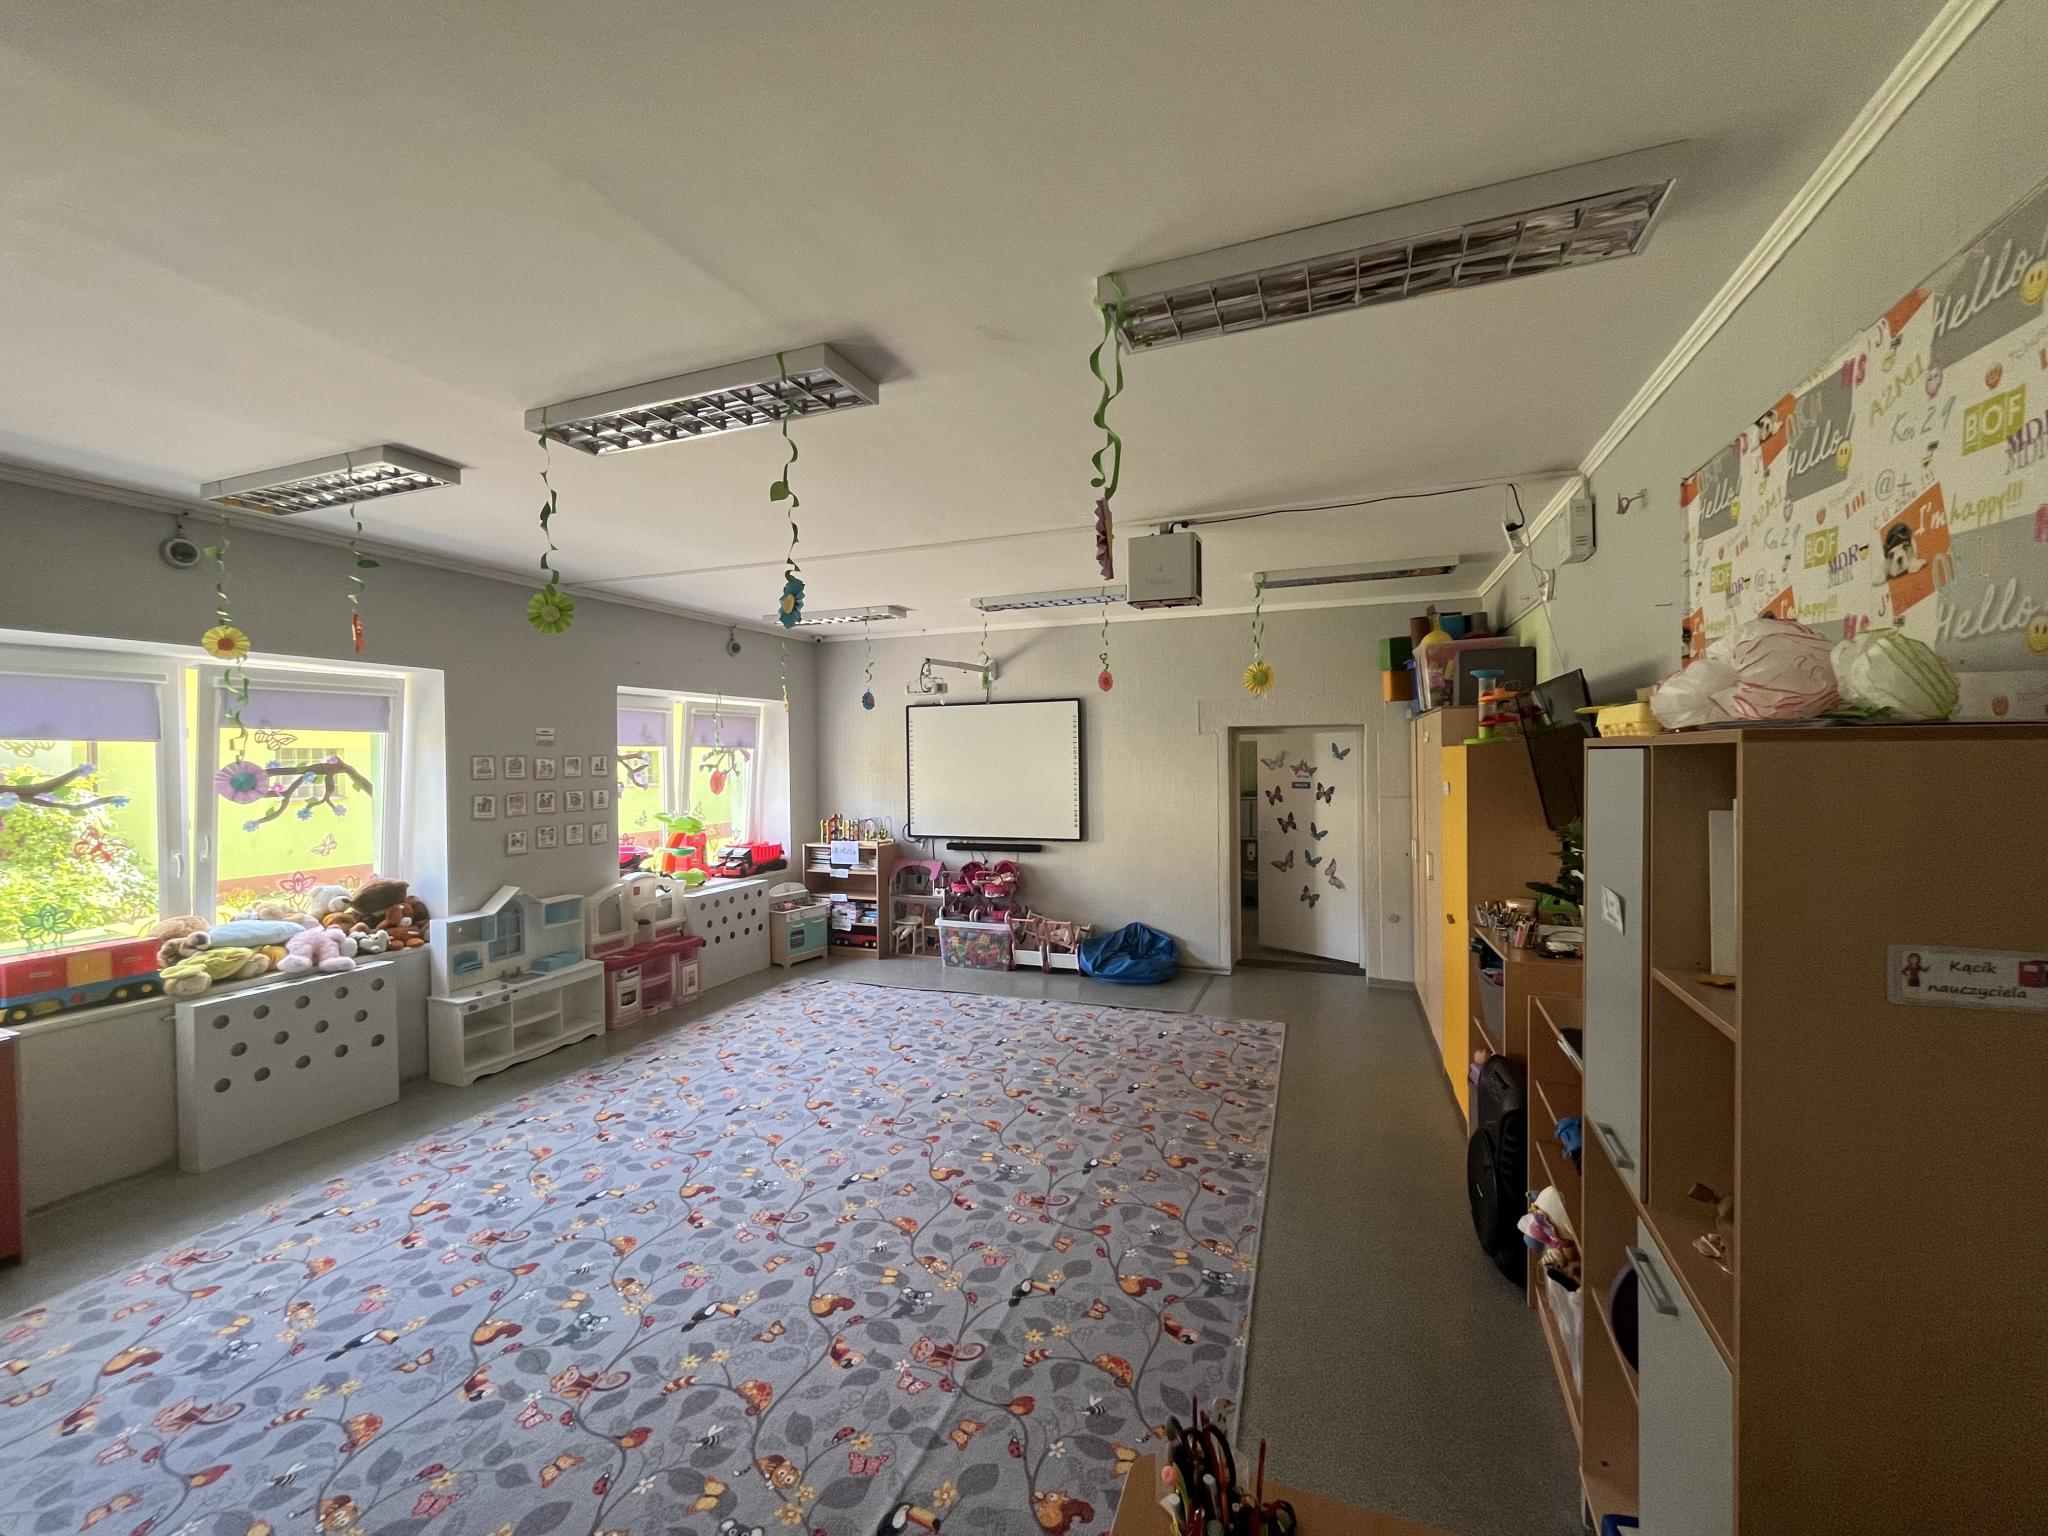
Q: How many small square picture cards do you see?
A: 14